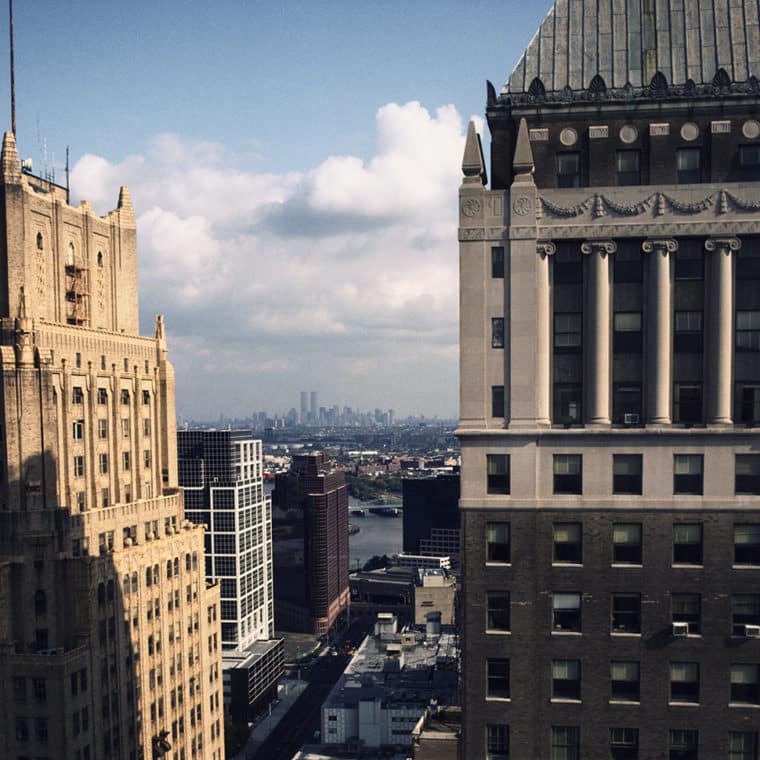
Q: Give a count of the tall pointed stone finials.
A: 2